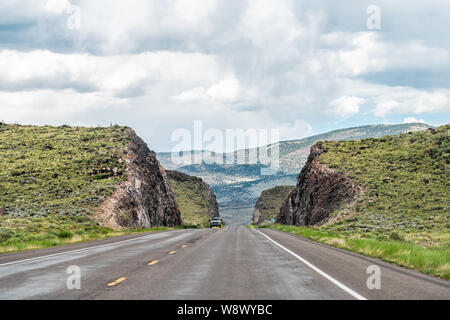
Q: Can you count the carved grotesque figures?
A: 0